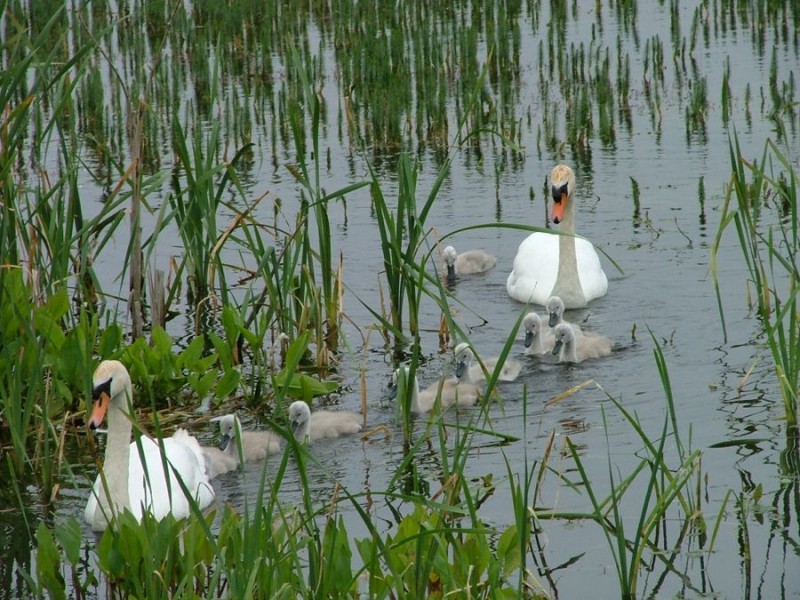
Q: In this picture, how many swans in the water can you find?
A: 11